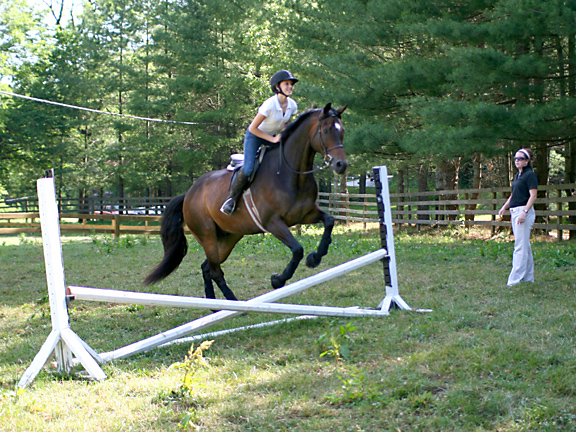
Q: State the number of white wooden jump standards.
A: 2